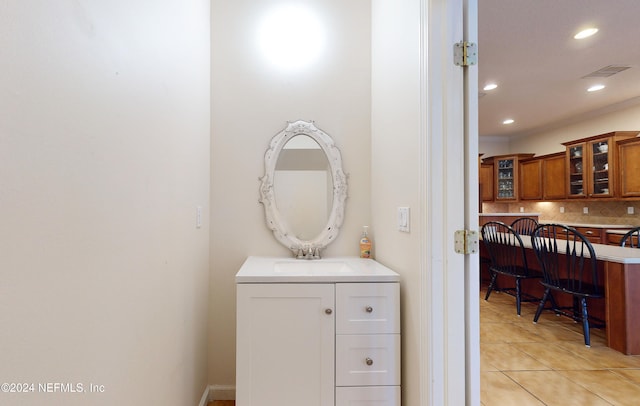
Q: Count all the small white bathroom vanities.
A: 1